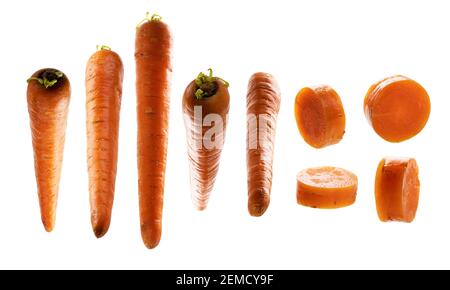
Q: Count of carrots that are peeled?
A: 0